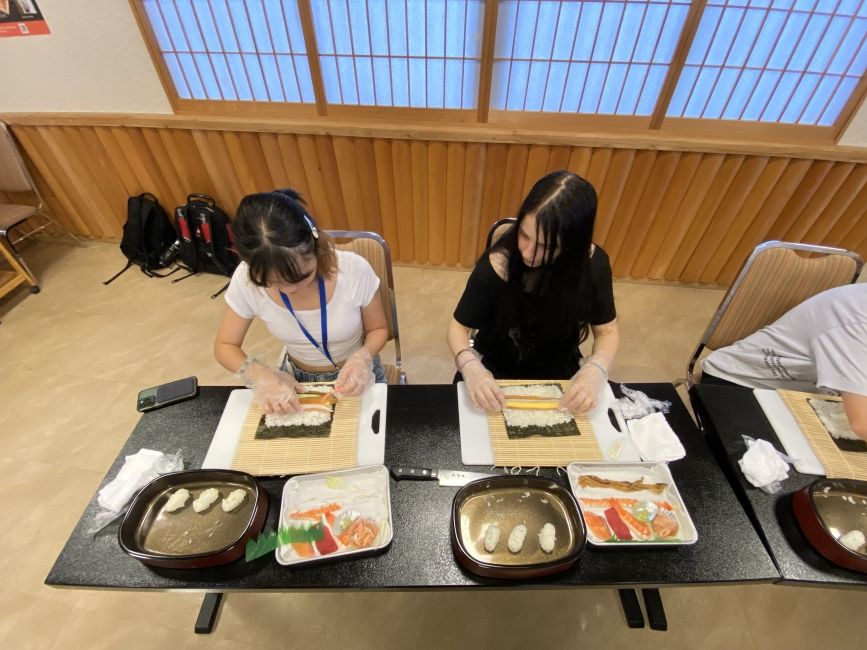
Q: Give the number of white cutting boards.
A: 3